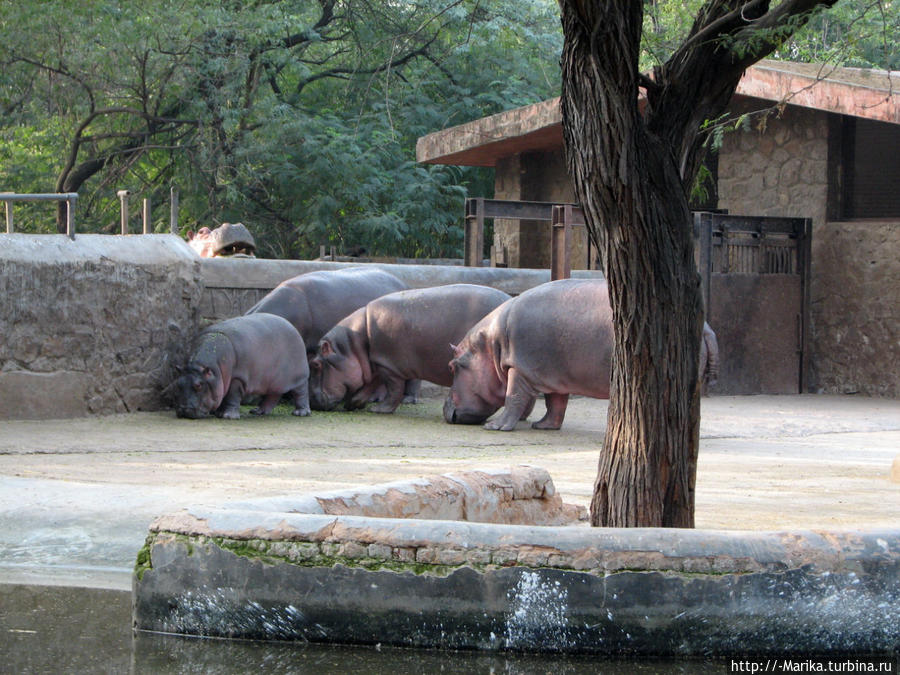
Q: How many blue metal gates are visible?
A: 0